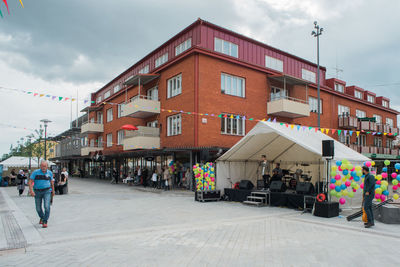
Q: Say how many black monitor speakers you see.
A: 3